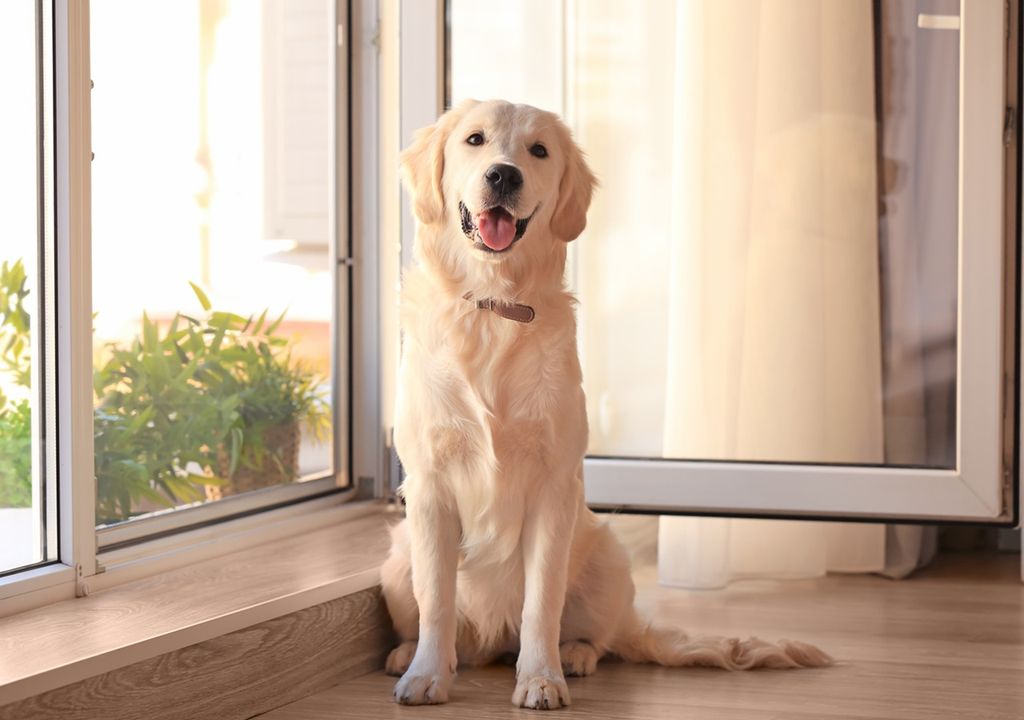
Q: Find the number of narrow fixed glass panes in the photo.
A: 1